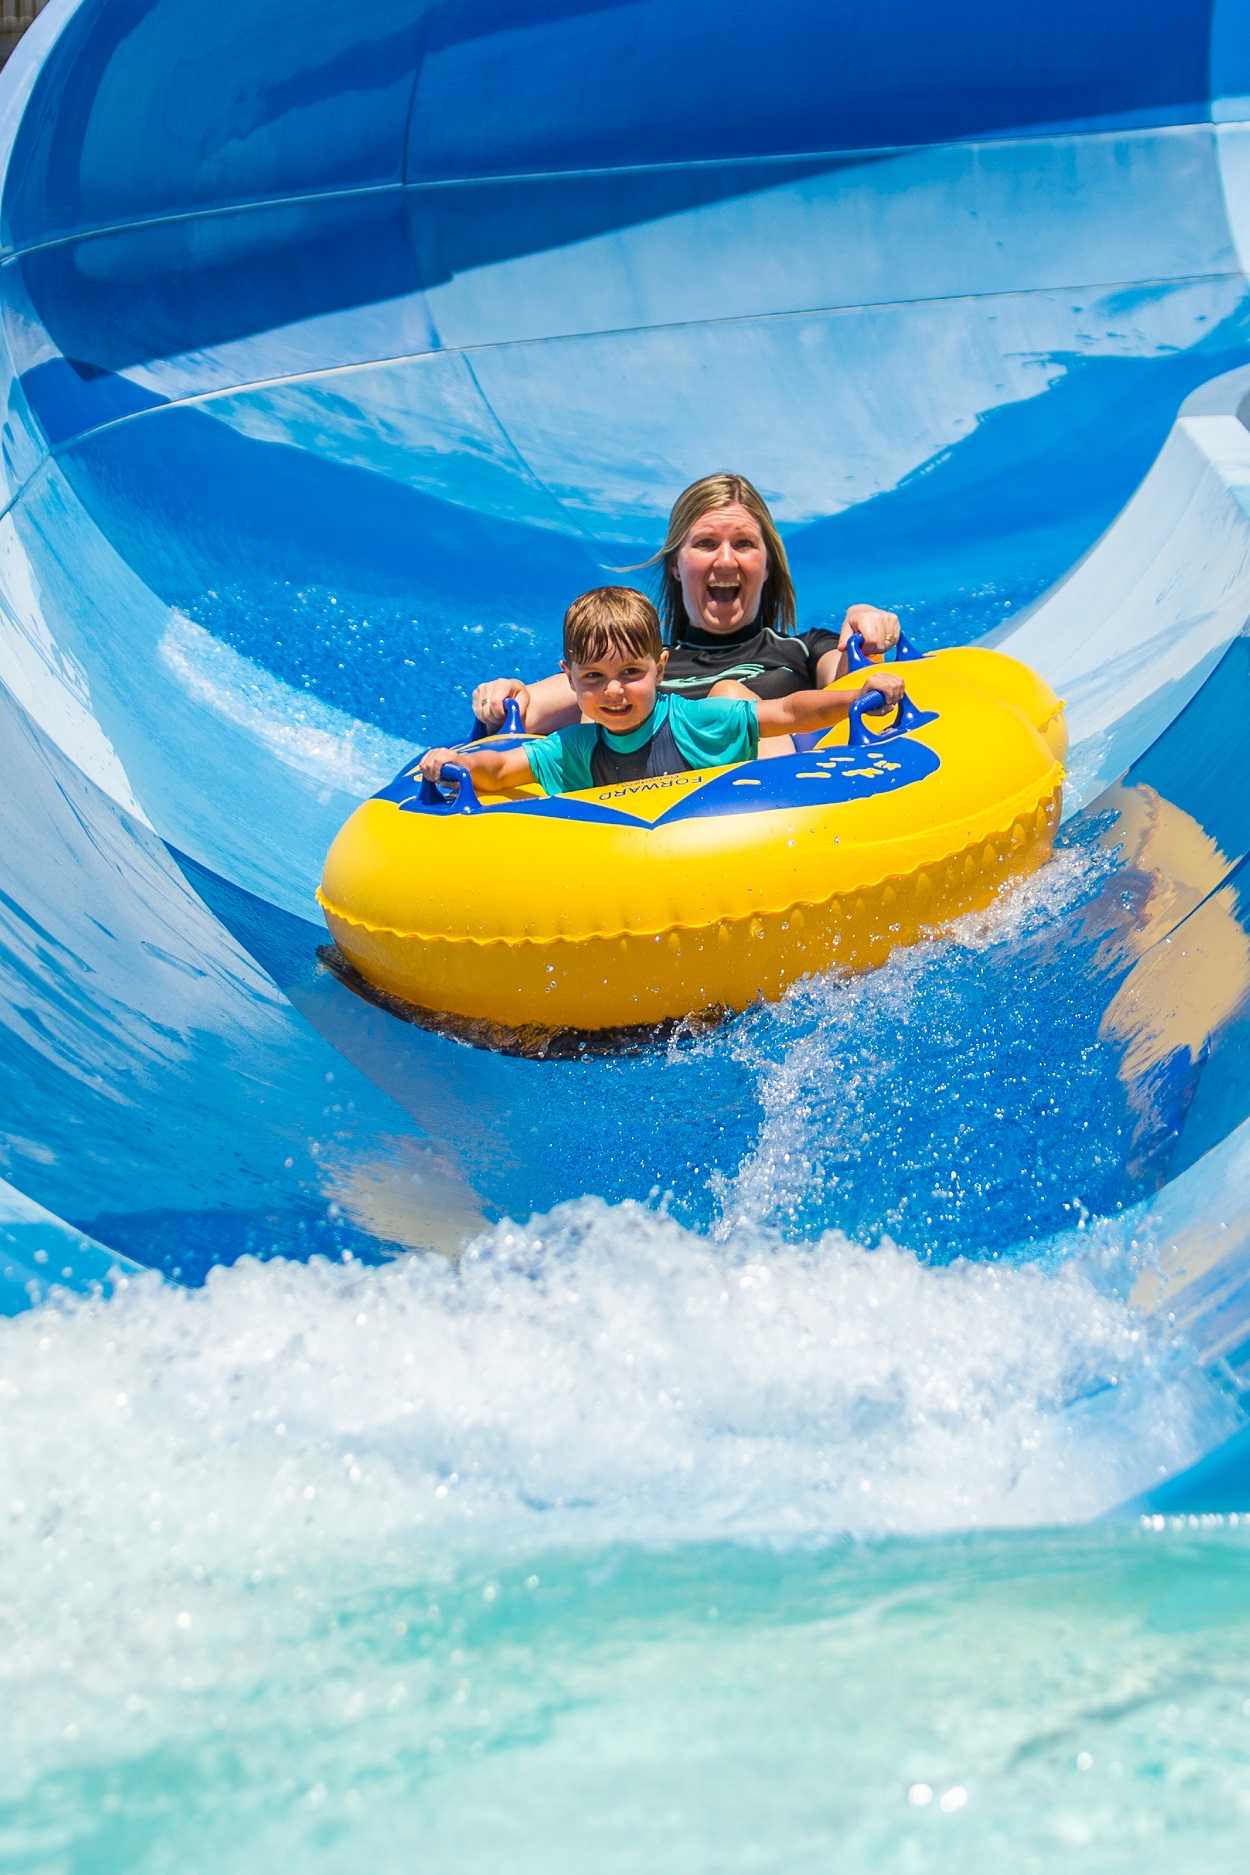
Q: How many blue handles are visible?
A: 4